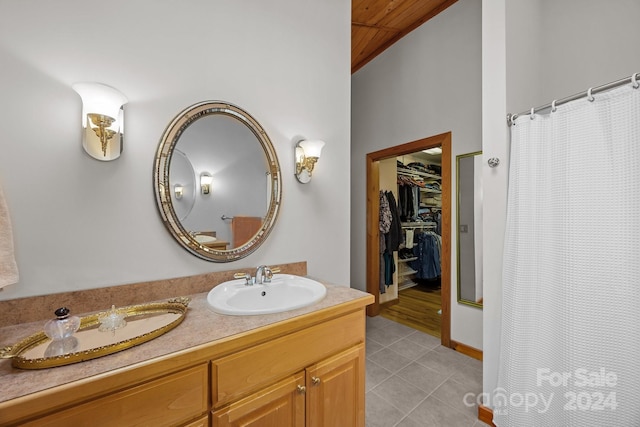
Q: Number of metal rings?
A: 5